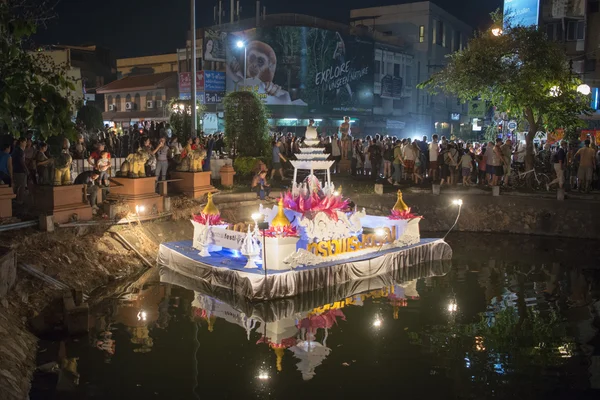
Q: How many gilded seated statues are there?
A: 3